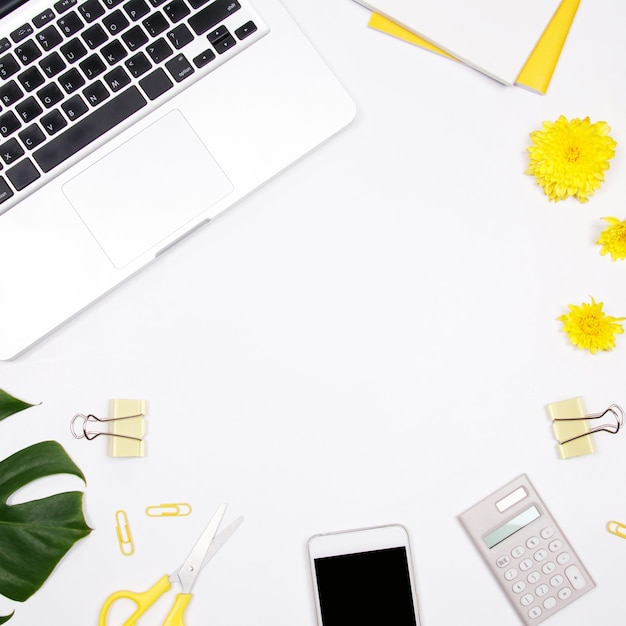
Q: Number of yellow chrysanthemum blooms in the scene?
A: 3